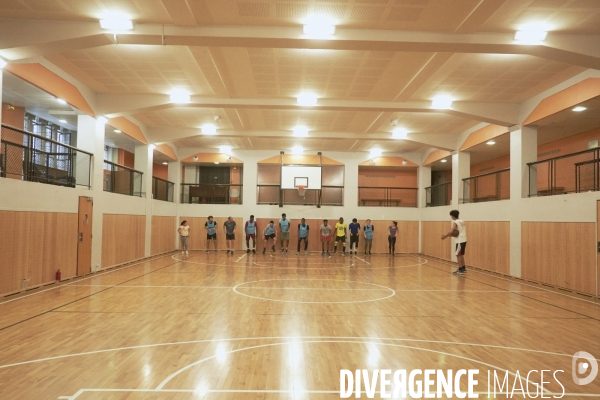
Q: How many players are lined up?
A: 12